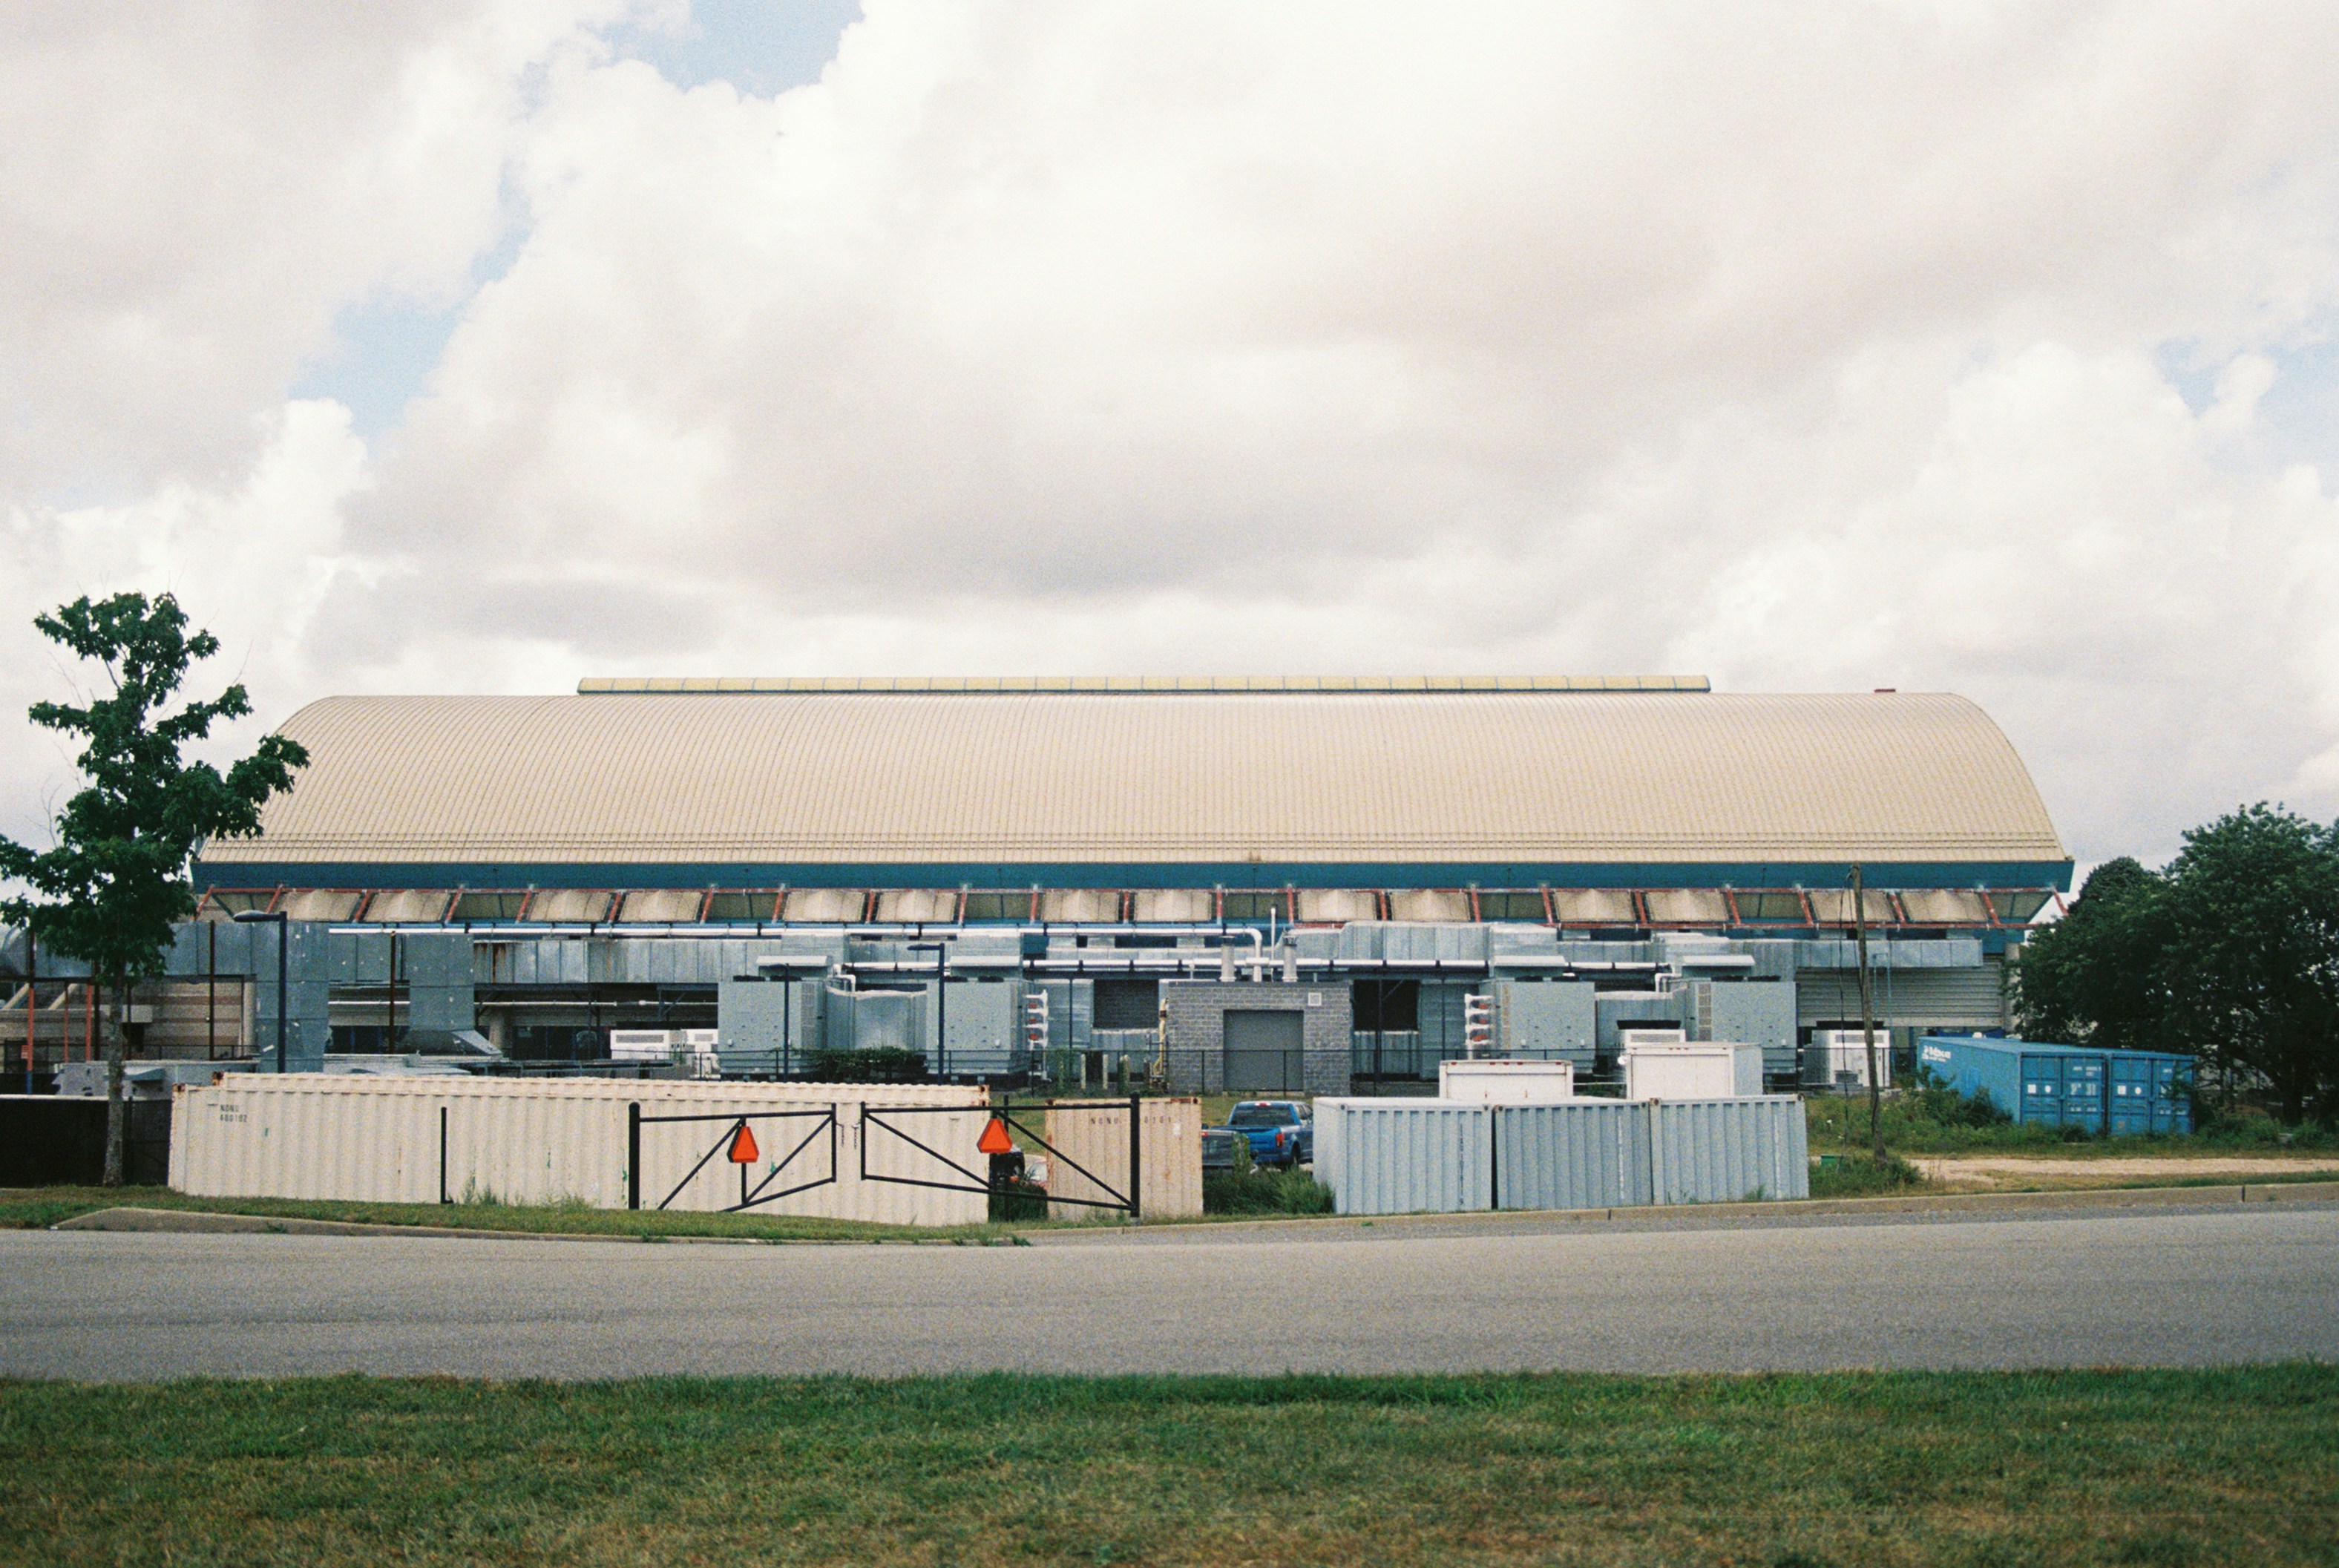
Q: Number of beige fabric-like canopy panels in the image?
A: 14